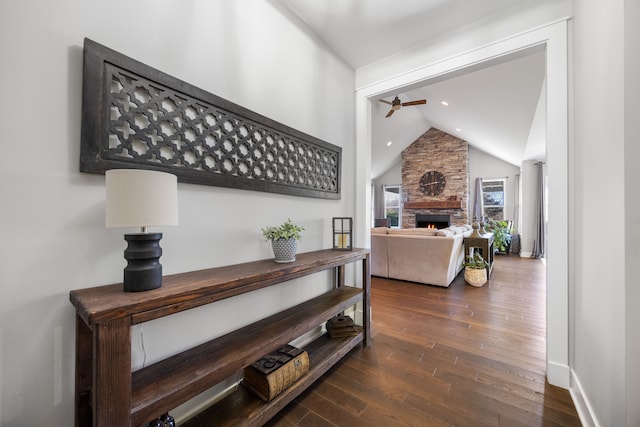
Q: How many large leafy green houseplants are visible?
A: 1